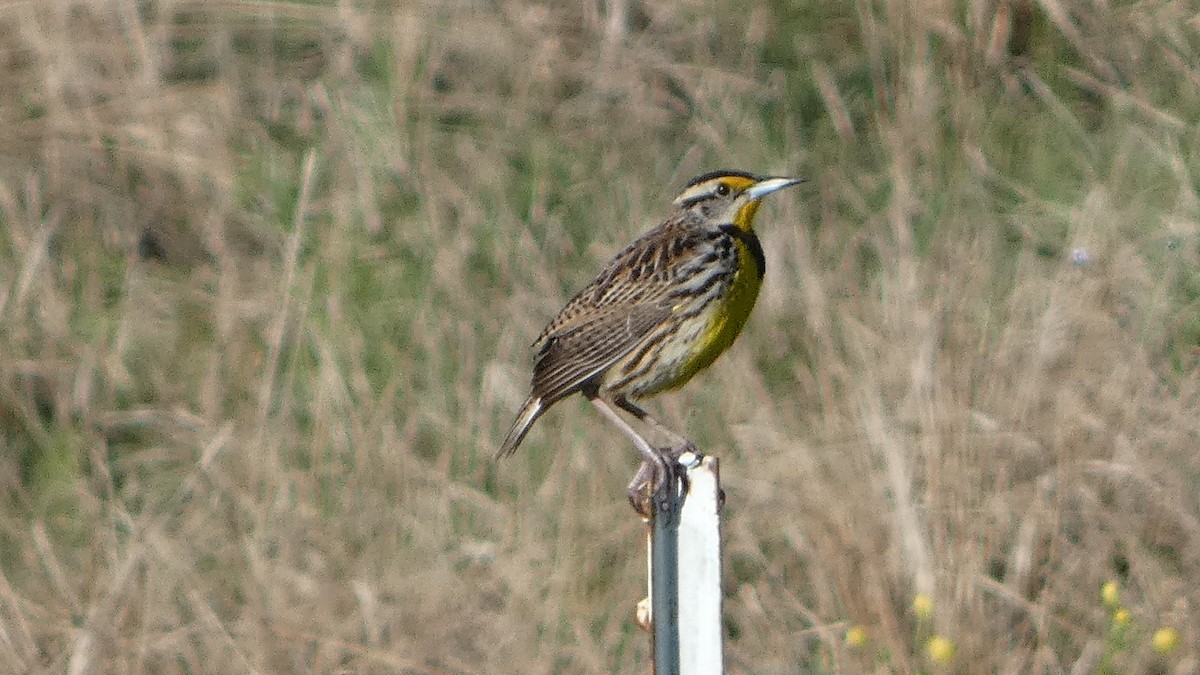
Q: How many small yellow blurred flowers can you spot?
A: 6